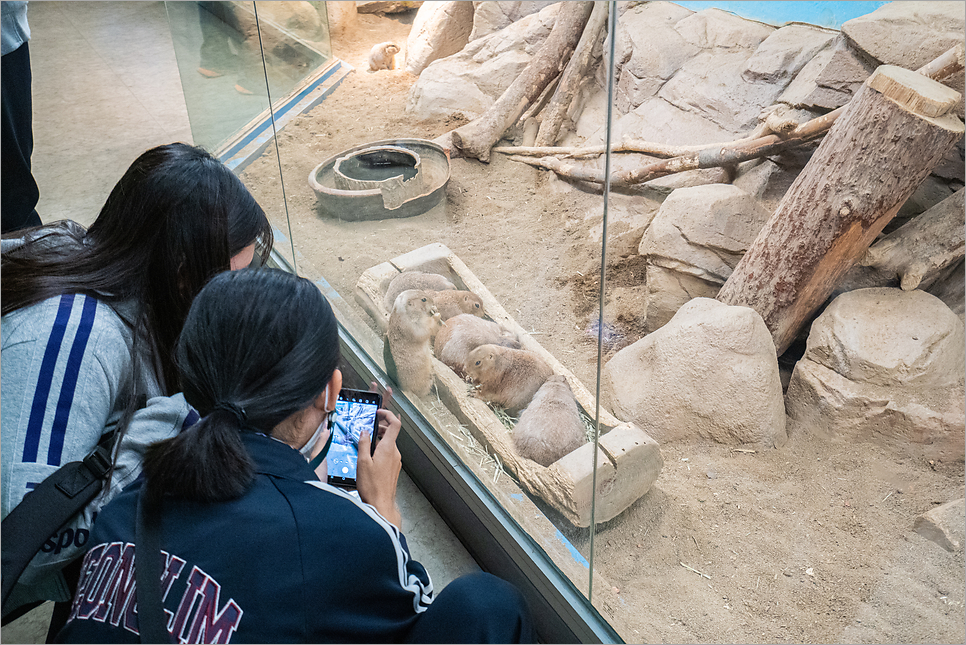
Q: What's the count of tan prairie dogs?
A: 7